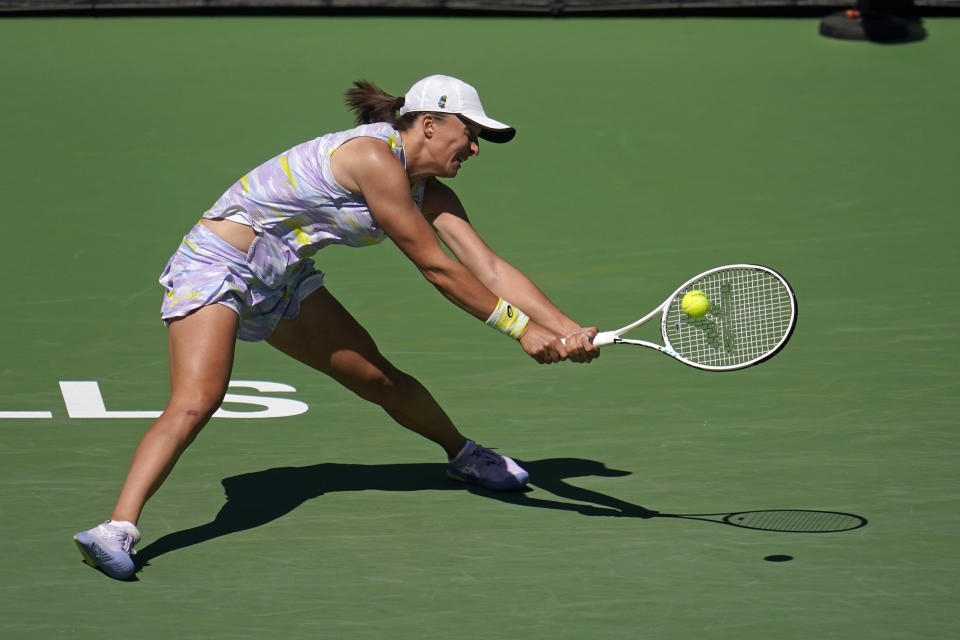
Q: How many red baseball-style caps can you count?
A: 0